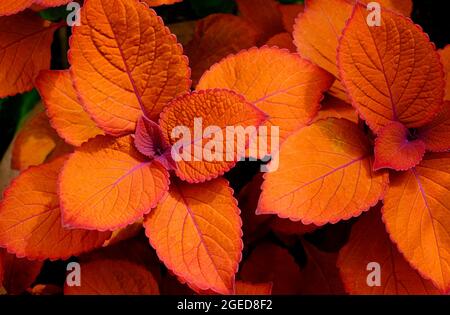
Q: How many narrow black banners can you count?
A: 1